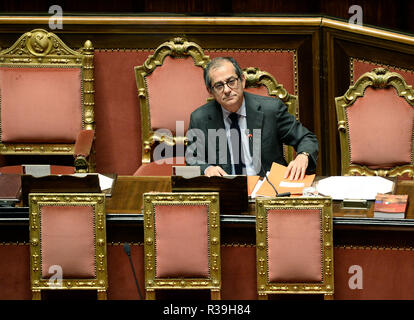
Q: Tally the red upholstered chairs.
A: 7